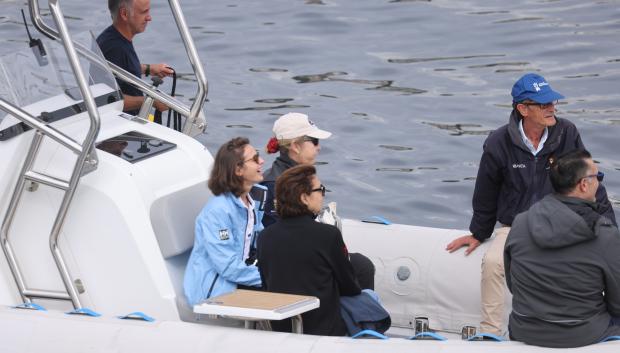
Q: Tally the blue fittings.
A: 8